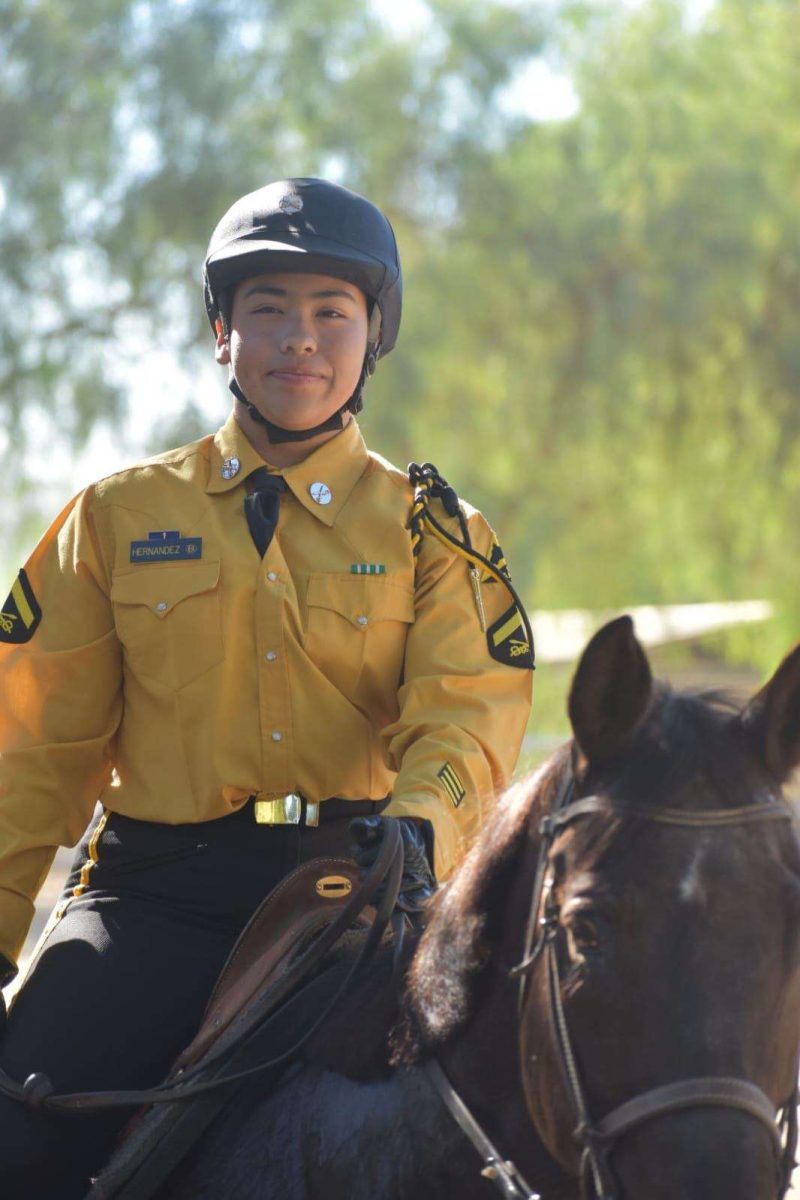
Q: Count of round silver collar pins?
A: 2